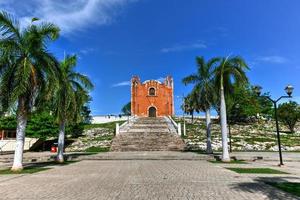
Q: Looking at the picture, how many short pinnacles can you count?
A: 2